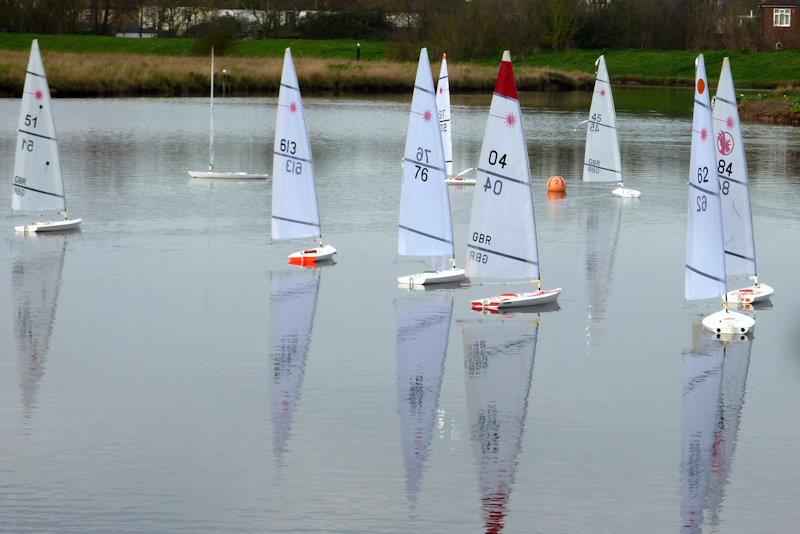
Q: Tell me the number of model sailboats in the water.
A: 9